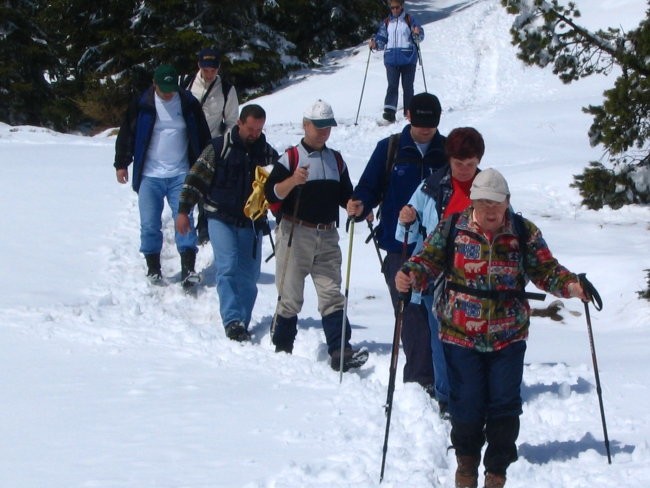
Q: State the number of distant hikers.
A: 1